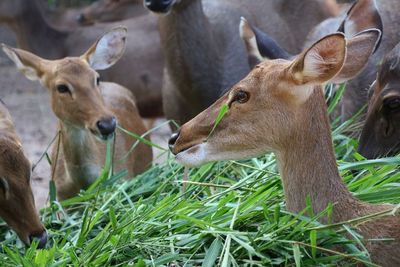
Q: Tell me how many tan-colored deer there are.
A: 3